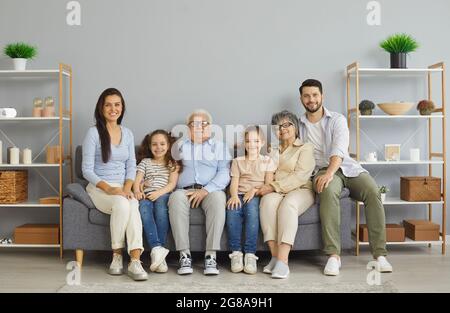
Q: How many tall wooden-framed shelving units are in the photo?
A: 2